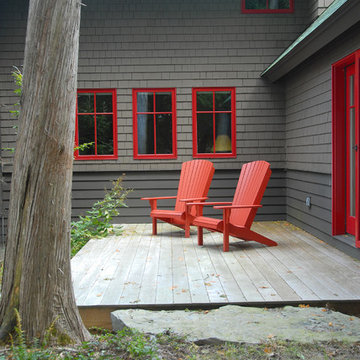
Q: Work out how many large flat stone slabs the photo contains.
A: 1